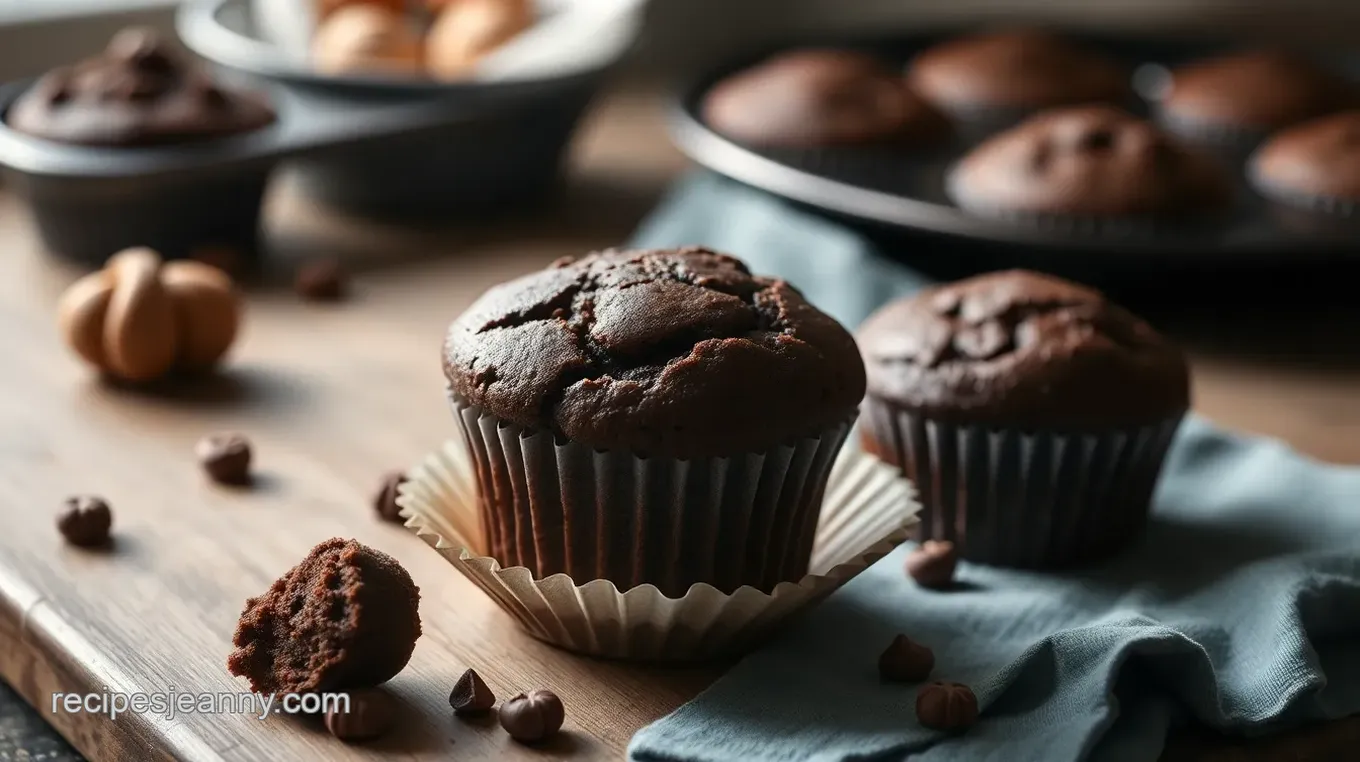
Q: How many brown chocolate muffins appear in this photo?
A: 8